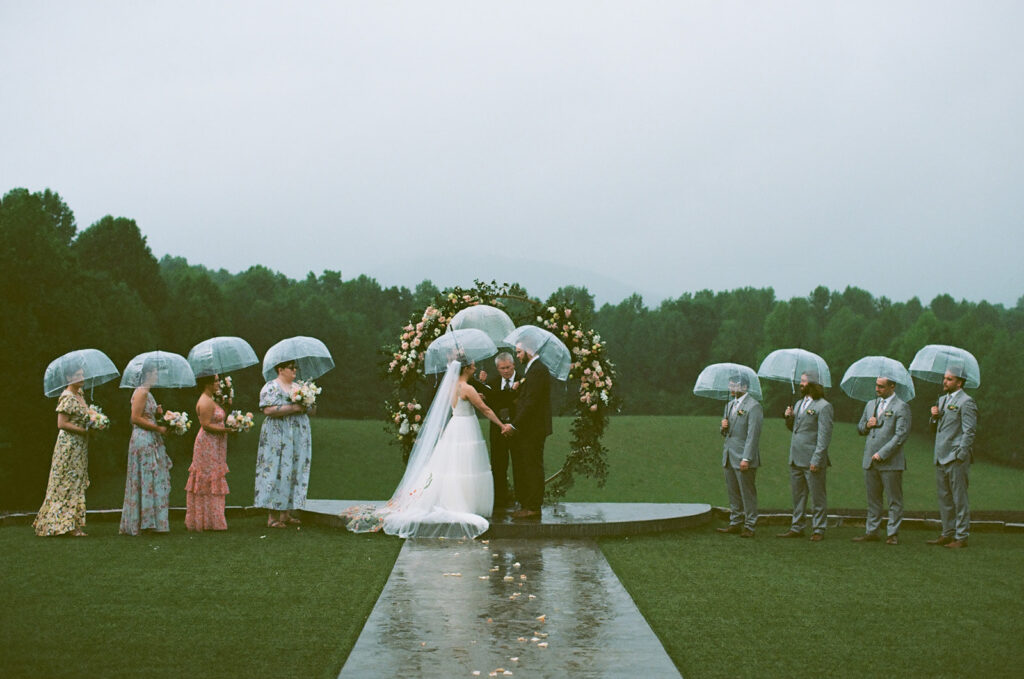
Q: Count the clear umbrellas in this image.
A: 11